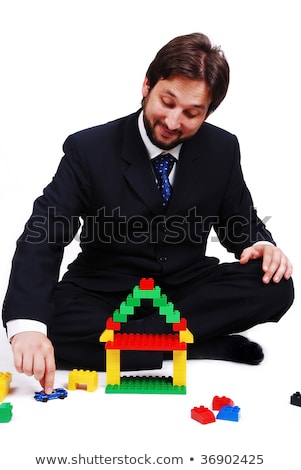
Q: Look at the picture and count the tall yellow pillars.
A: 2